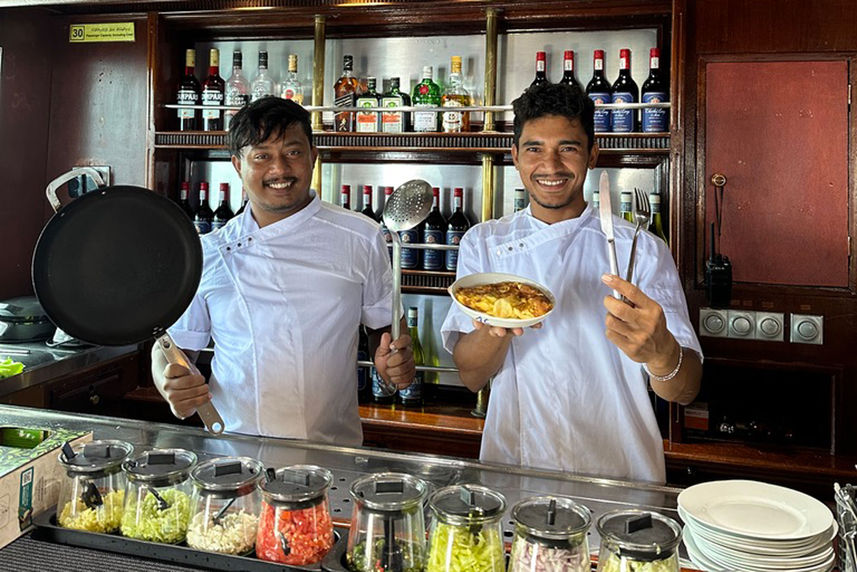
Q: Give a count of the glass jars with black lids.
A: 8